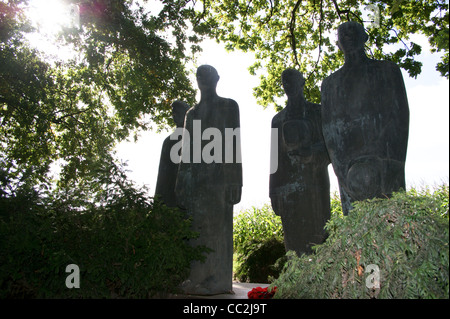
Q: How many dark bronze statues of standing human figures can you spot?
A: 4